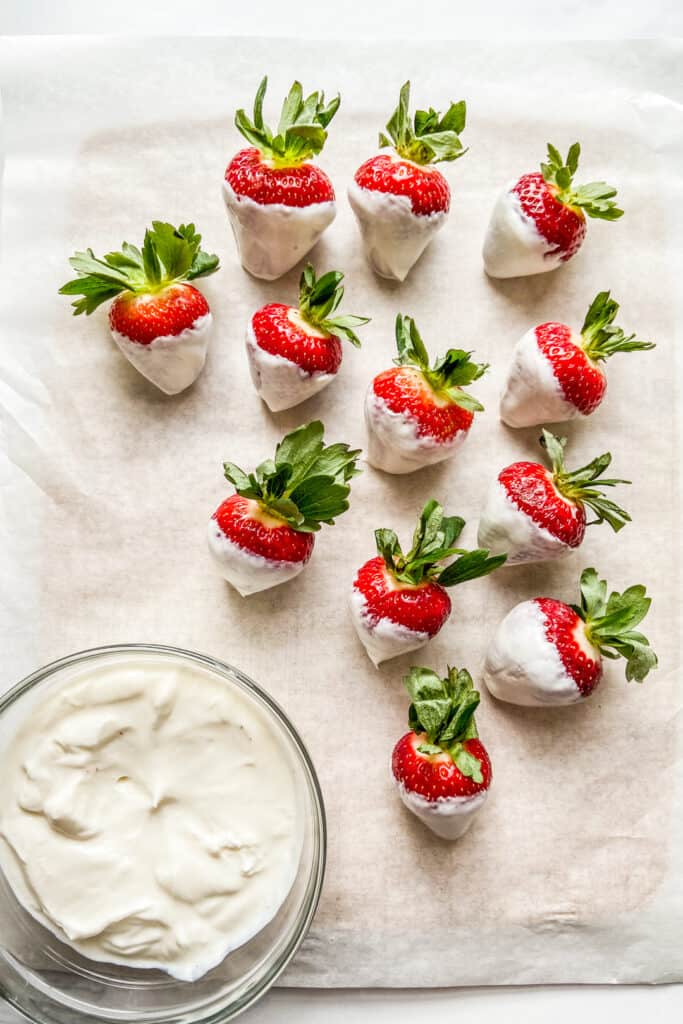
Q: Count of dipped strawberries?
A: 12